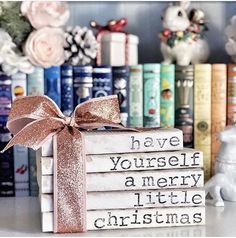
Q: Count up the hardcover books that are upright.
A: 15